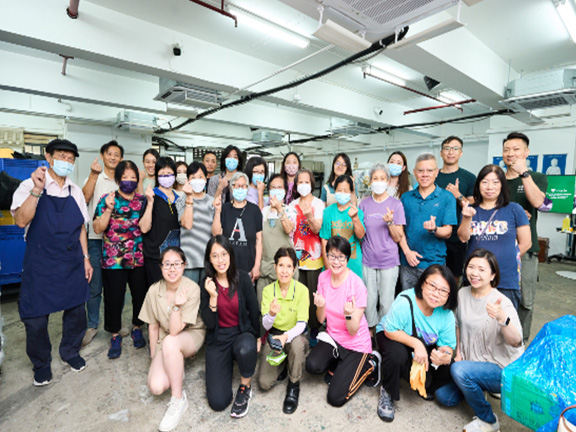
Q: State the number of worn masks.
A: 14